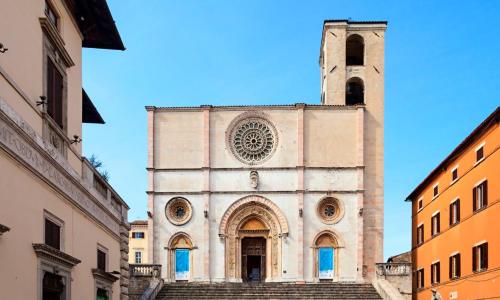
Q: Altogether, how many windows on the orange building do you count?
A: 12